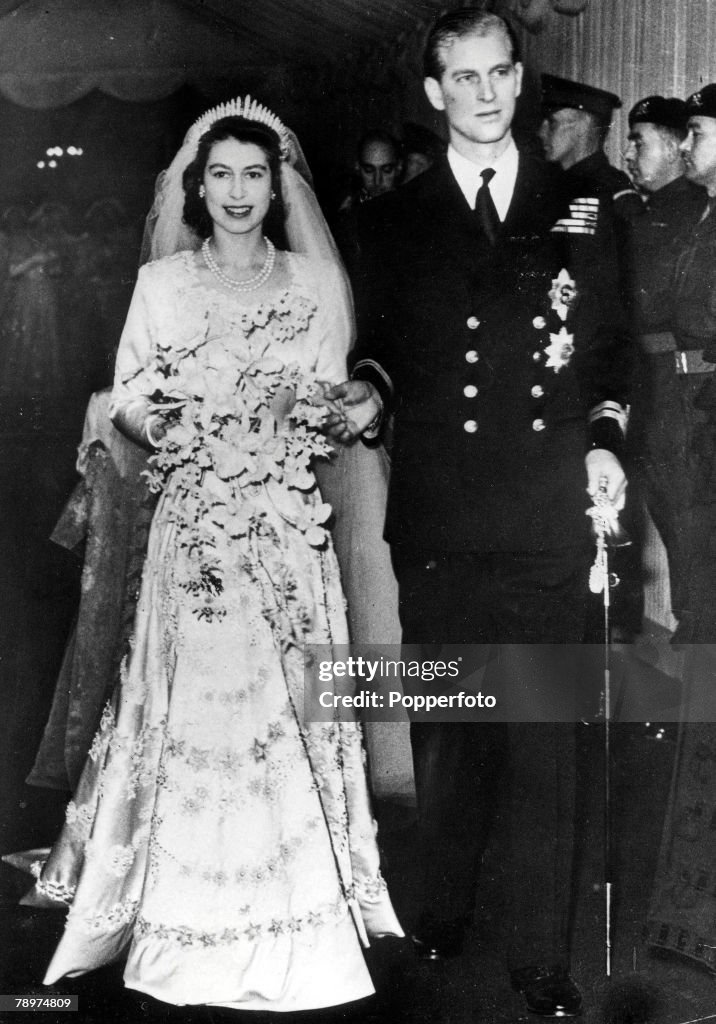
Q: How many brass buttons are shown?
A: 8